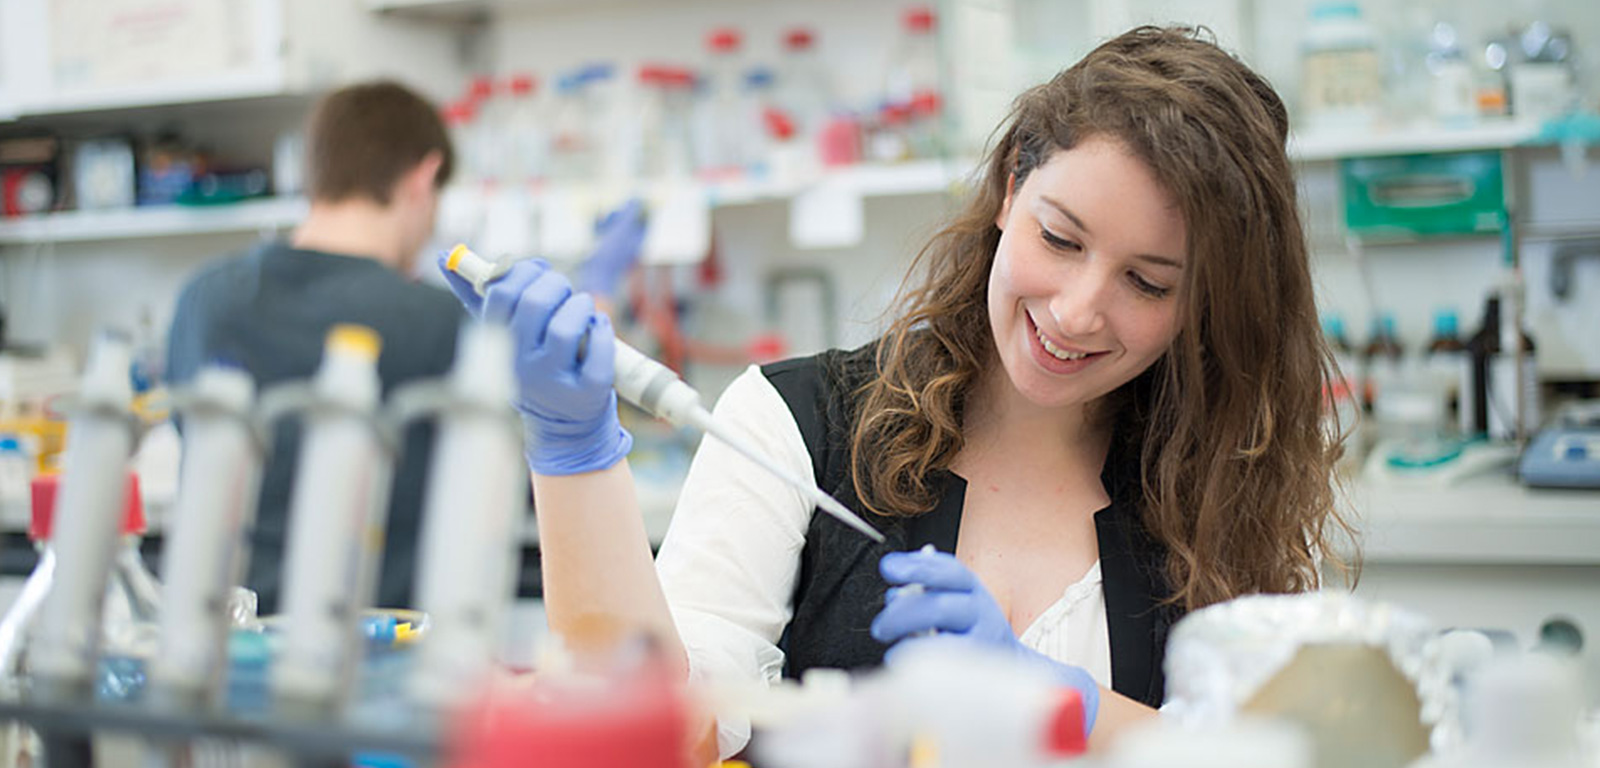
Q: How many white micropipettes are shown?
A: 5